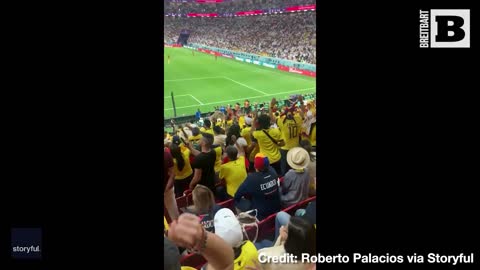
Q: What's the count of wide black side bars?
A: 2